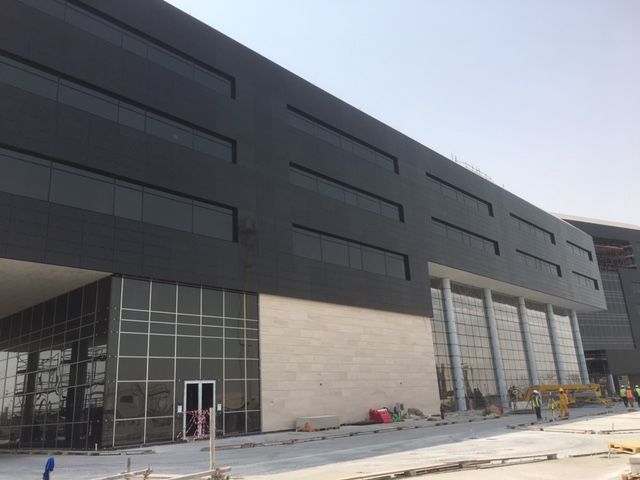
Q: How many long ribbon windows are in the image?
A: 12